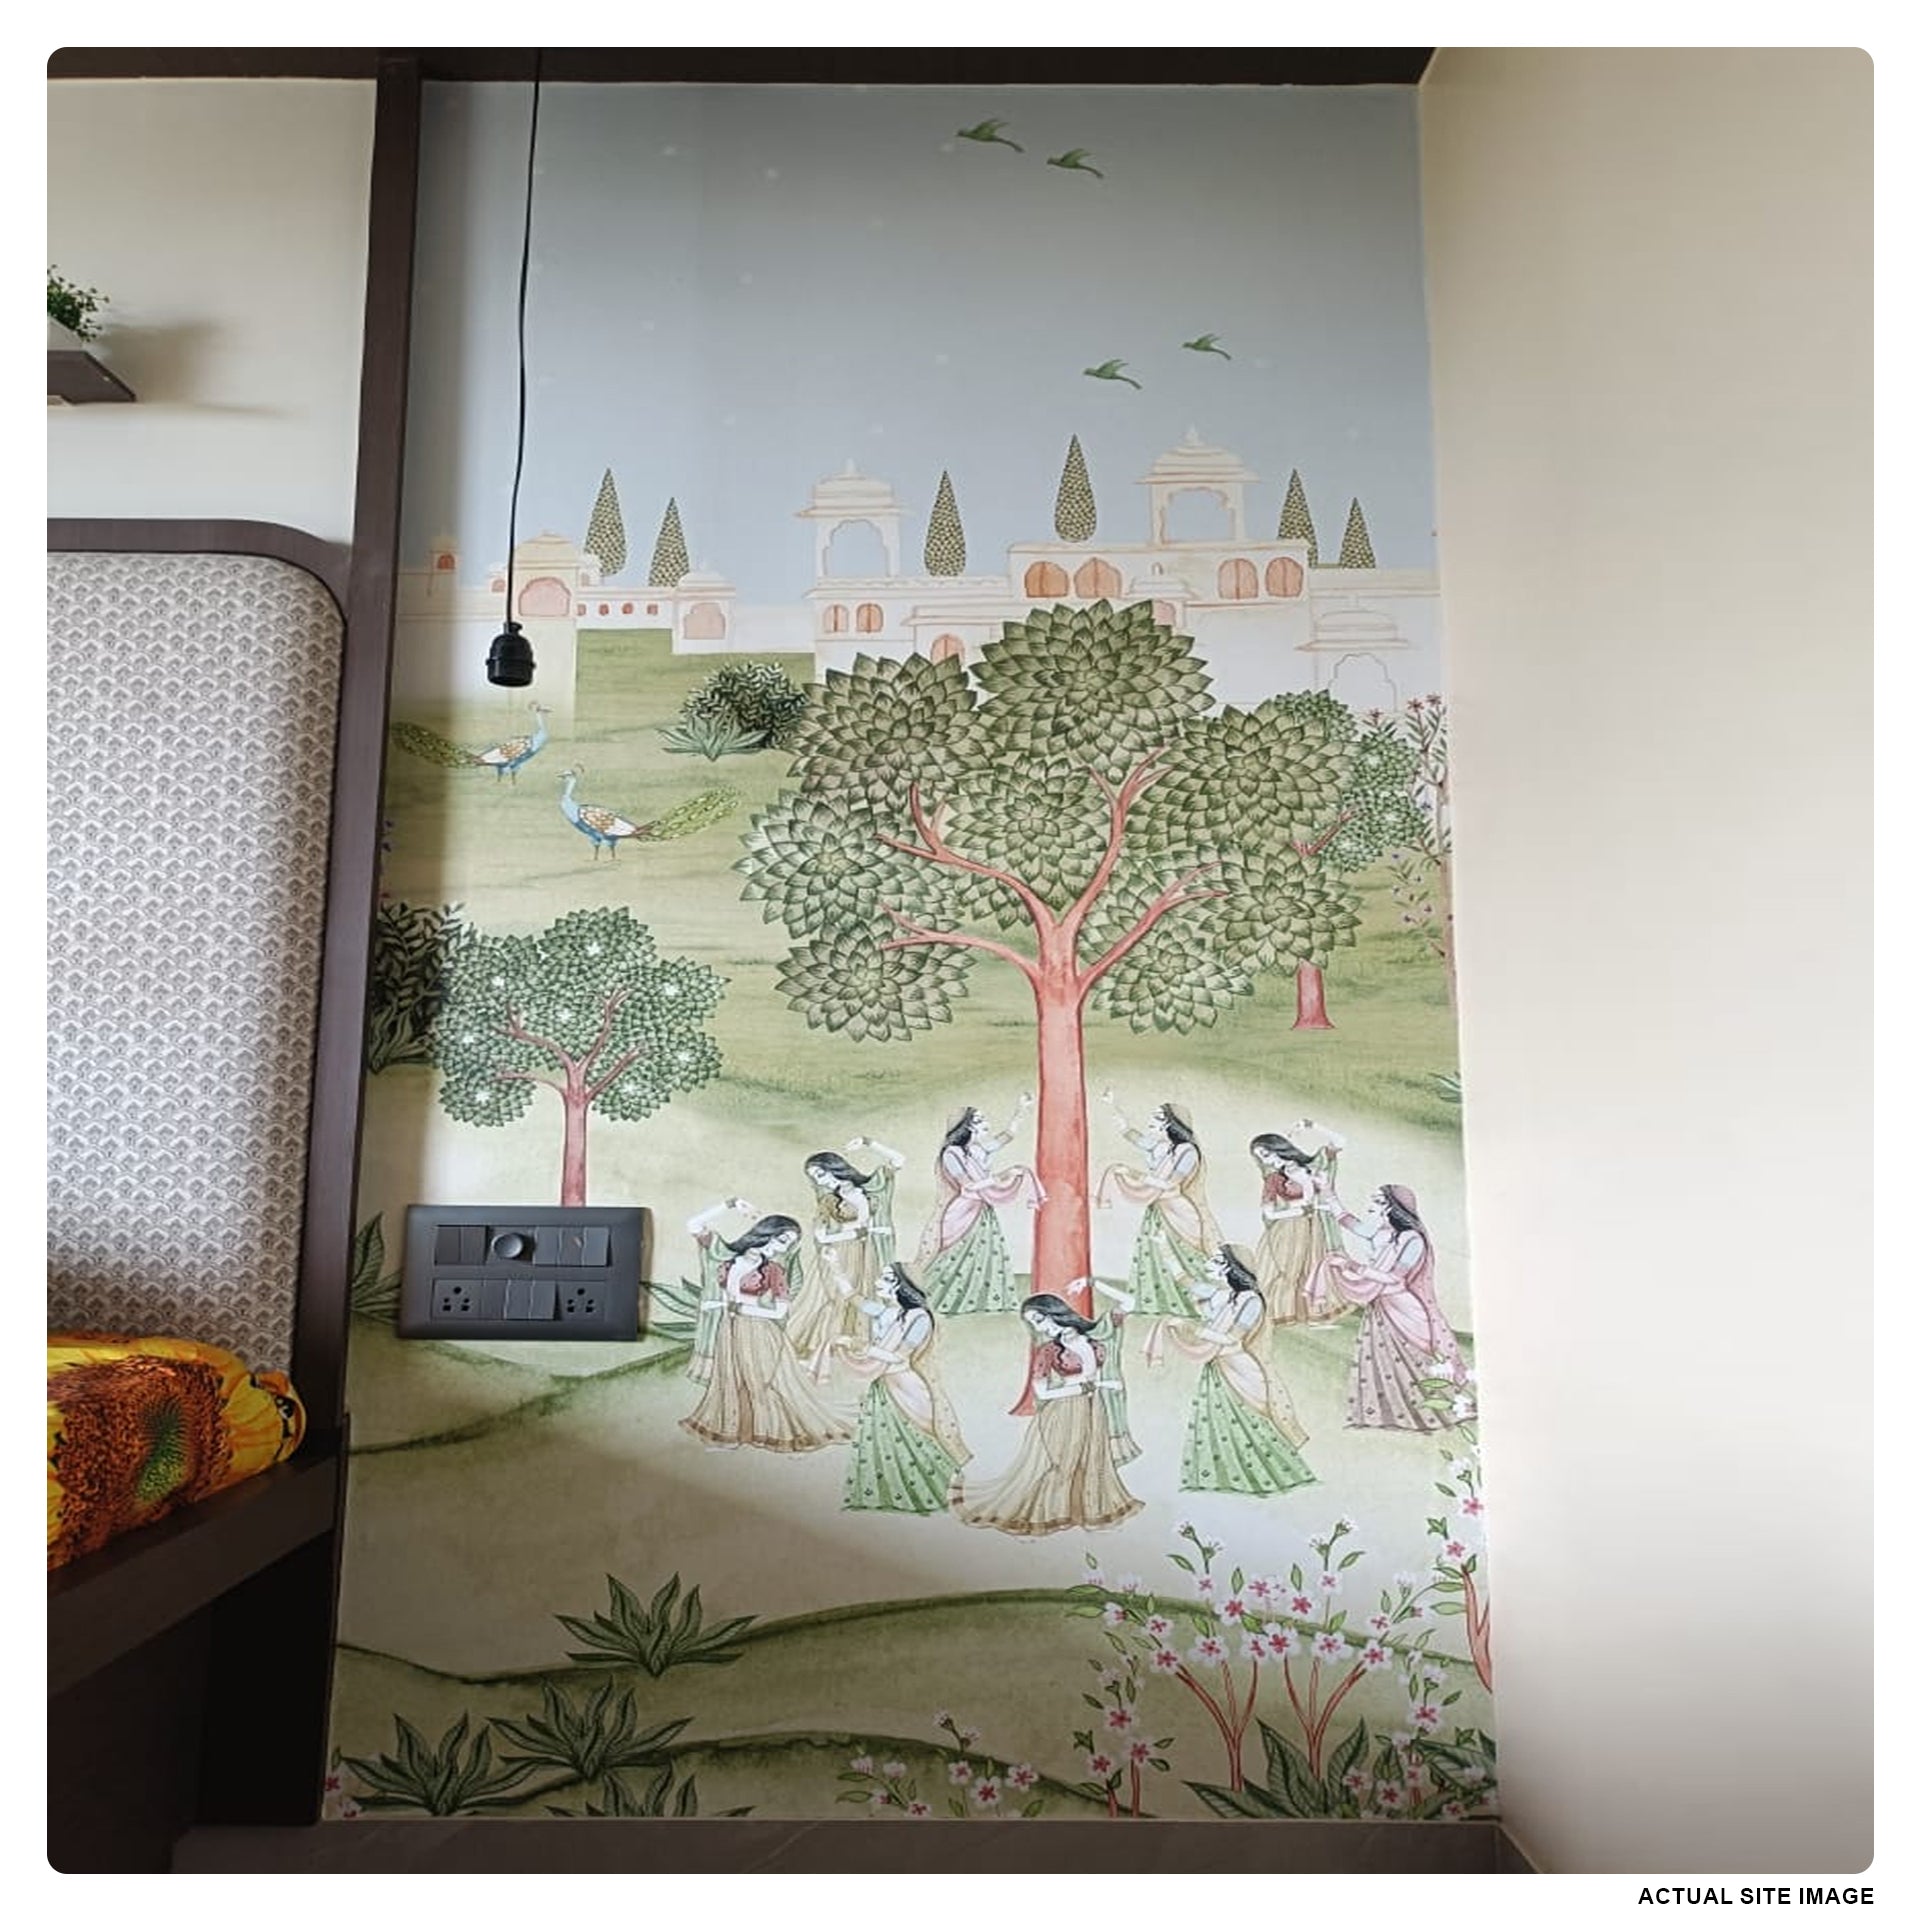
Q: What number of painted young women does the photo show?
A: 9